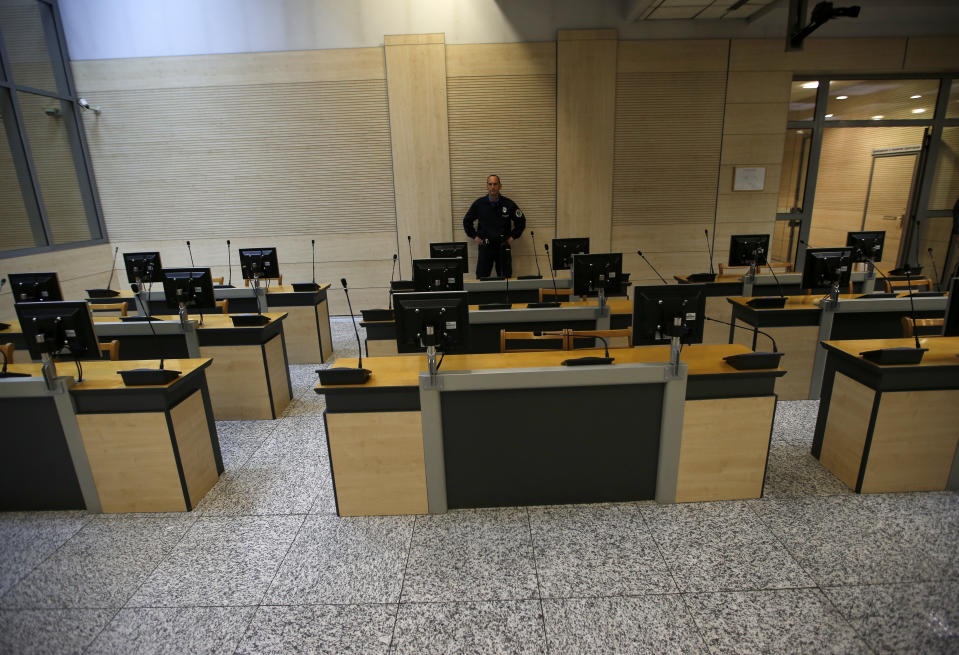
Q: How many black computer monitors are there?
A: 15